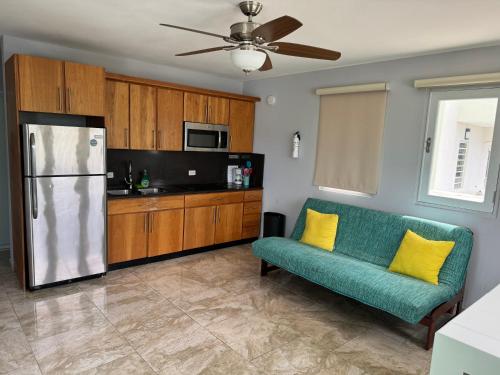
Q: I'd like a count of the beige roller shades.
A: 2